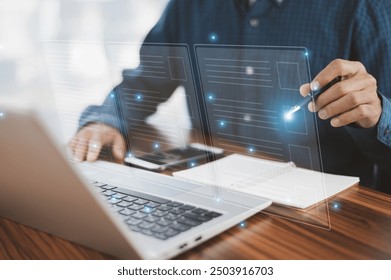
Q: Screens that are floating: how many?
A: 3